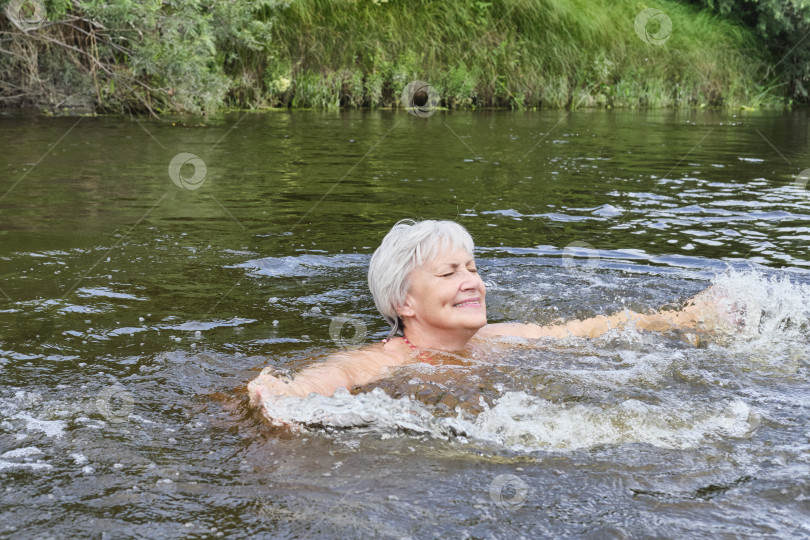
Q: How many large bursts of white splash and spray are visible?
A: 2